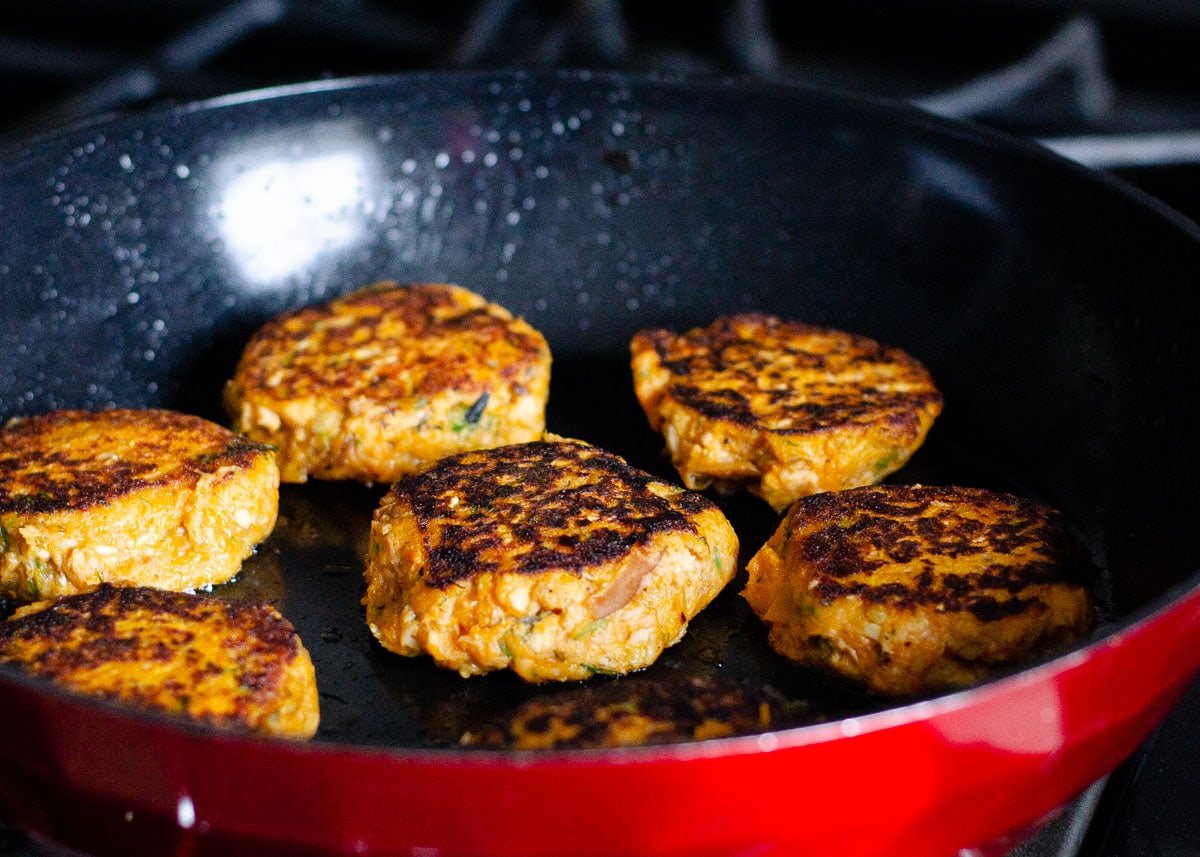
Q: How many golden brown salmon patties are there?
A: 7